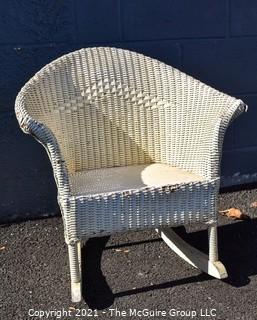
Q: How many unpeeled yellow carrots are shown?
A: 0